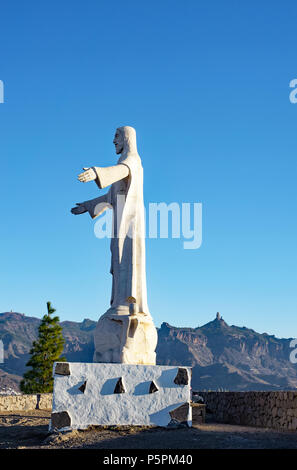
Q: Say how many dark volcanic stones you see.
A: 7